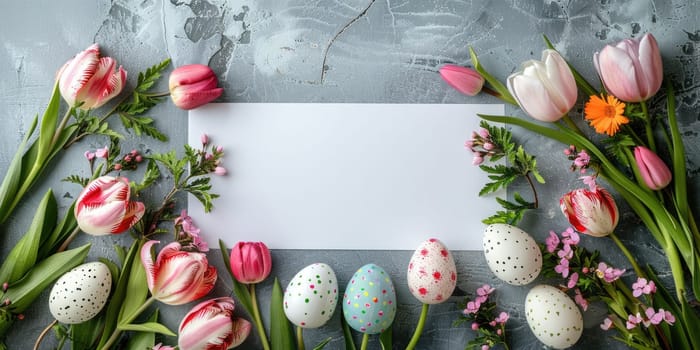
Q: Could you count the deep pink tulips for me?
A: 4